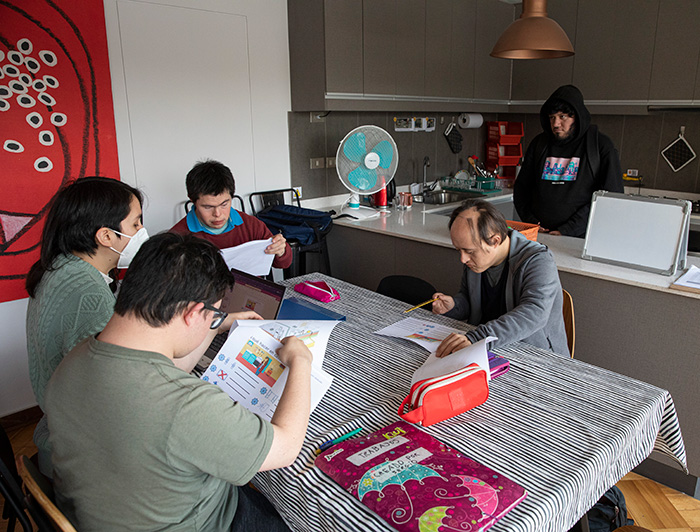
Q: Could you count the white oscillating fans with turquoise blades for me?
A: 1